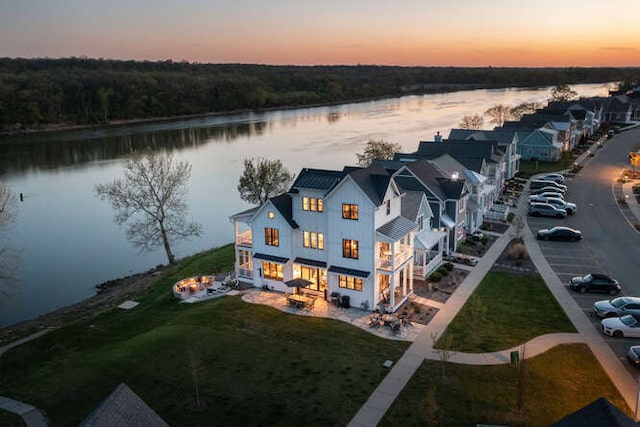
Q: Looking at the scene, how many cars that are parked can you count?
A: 11